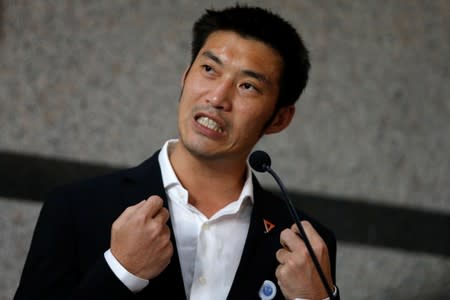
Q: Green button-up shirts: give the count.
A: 0